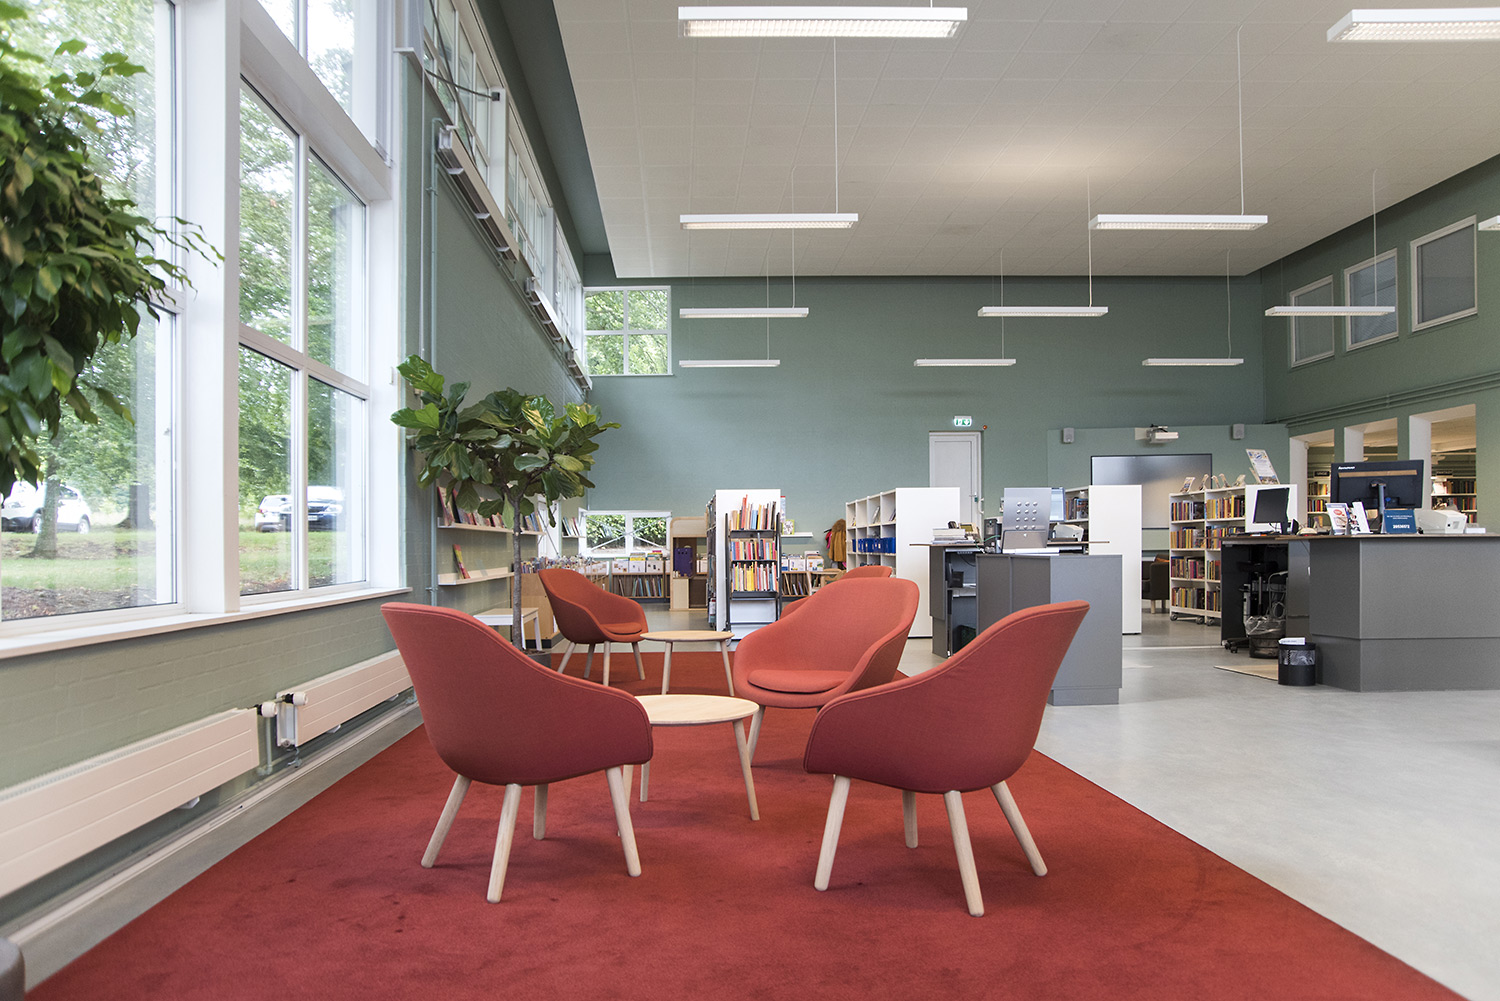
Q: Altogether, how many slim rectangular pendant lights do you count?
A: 11